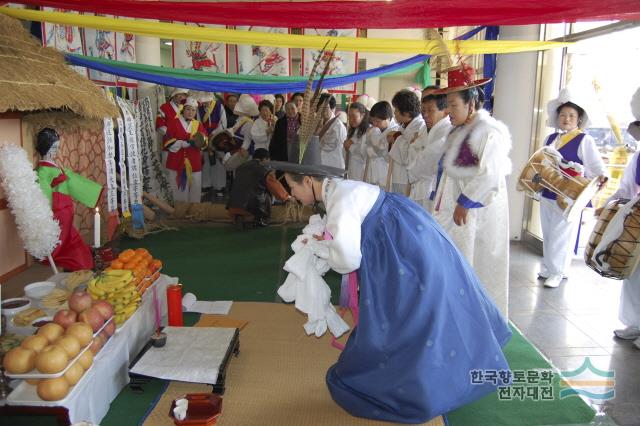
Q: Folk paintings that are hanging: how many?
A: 6